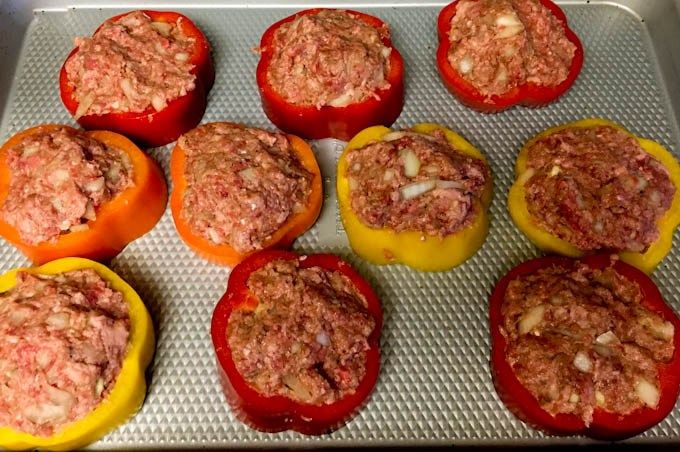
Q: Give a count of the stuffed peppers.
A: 10